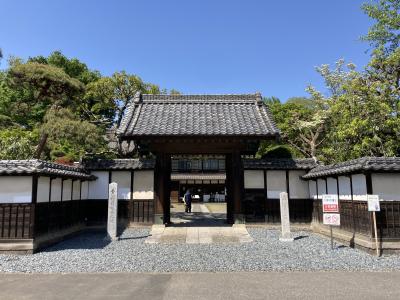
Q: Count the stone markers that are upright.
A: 2